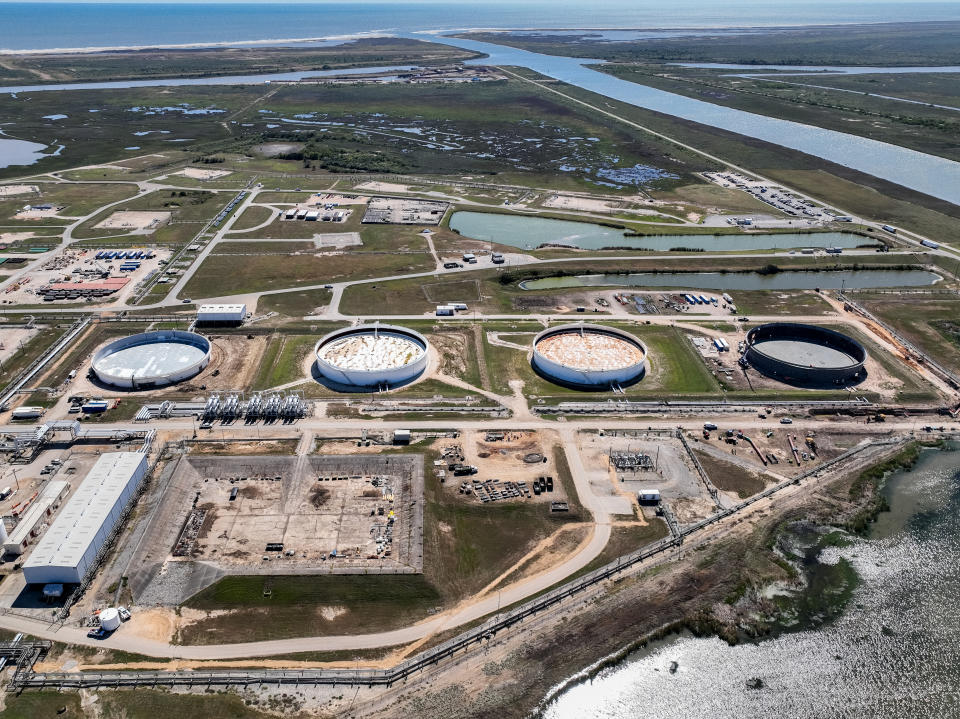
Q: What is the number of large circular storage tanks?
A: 4